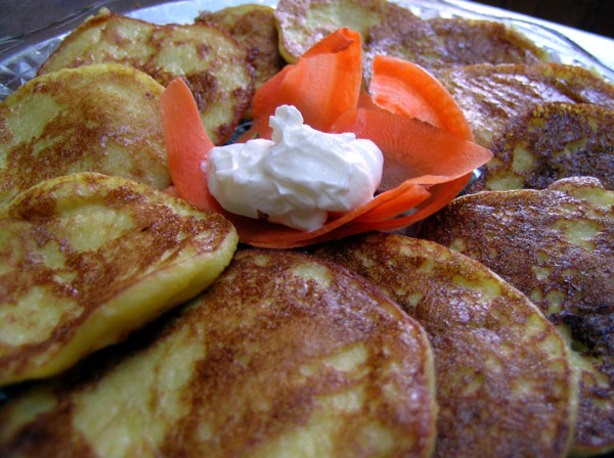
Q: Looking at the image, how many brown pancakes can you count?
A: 11